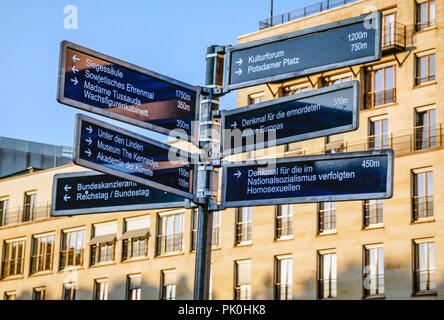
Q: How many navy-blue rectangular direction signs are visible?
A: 6